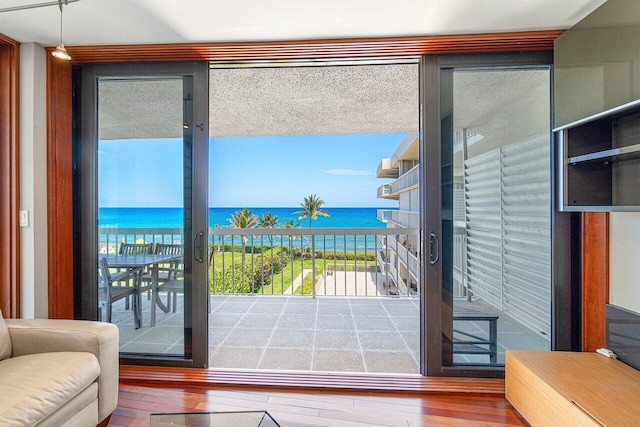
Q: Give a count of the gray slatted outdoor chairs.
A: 4